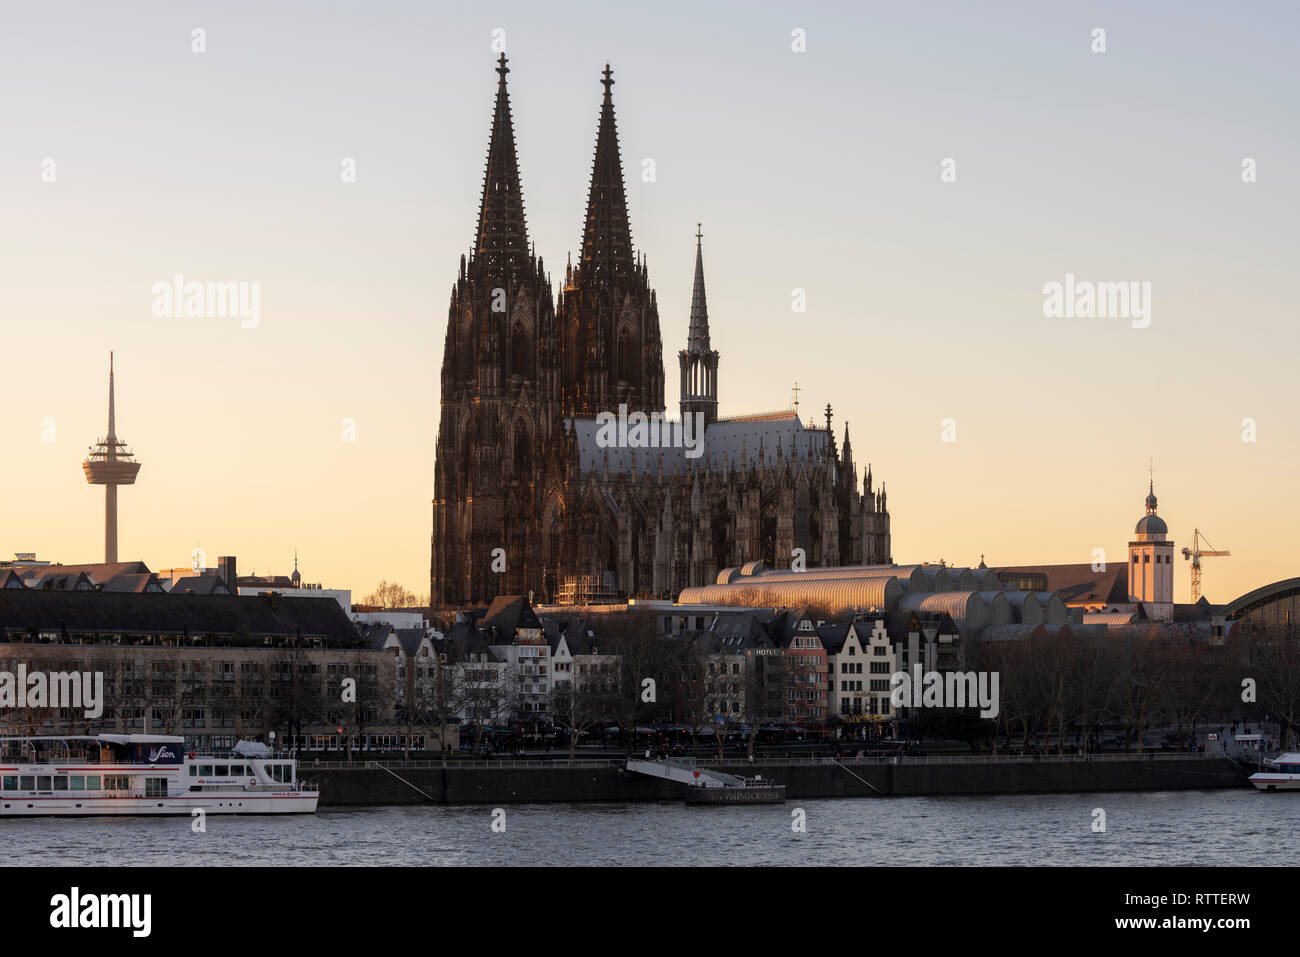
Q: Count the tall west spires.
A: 2